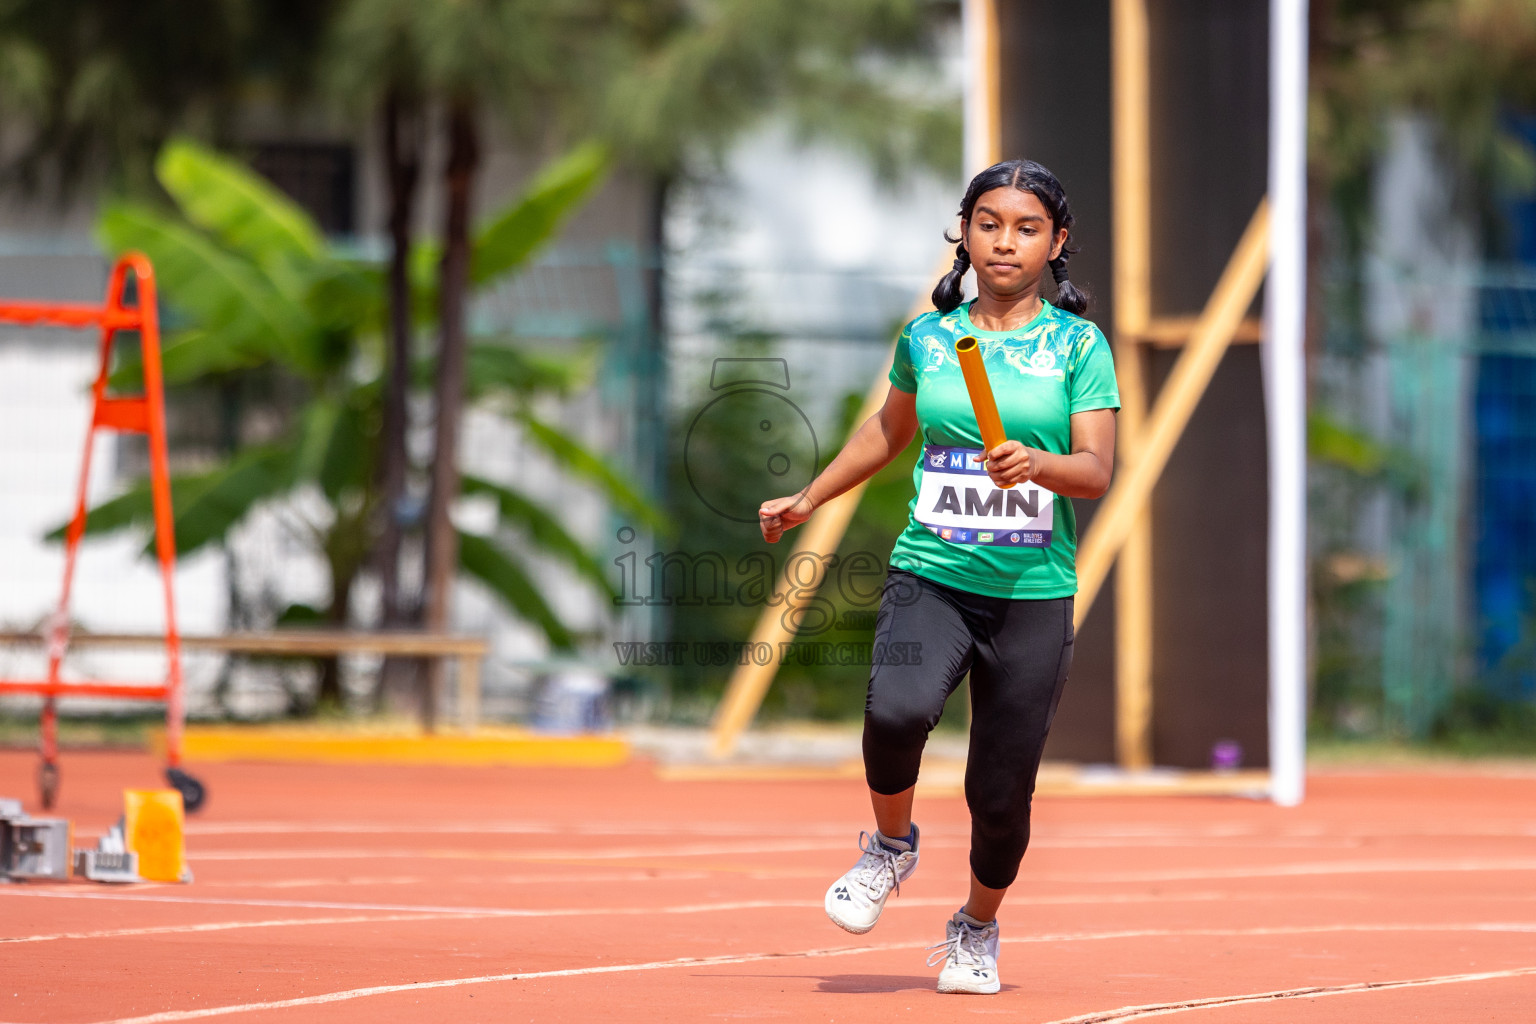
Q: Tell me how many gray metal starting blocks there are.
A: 2